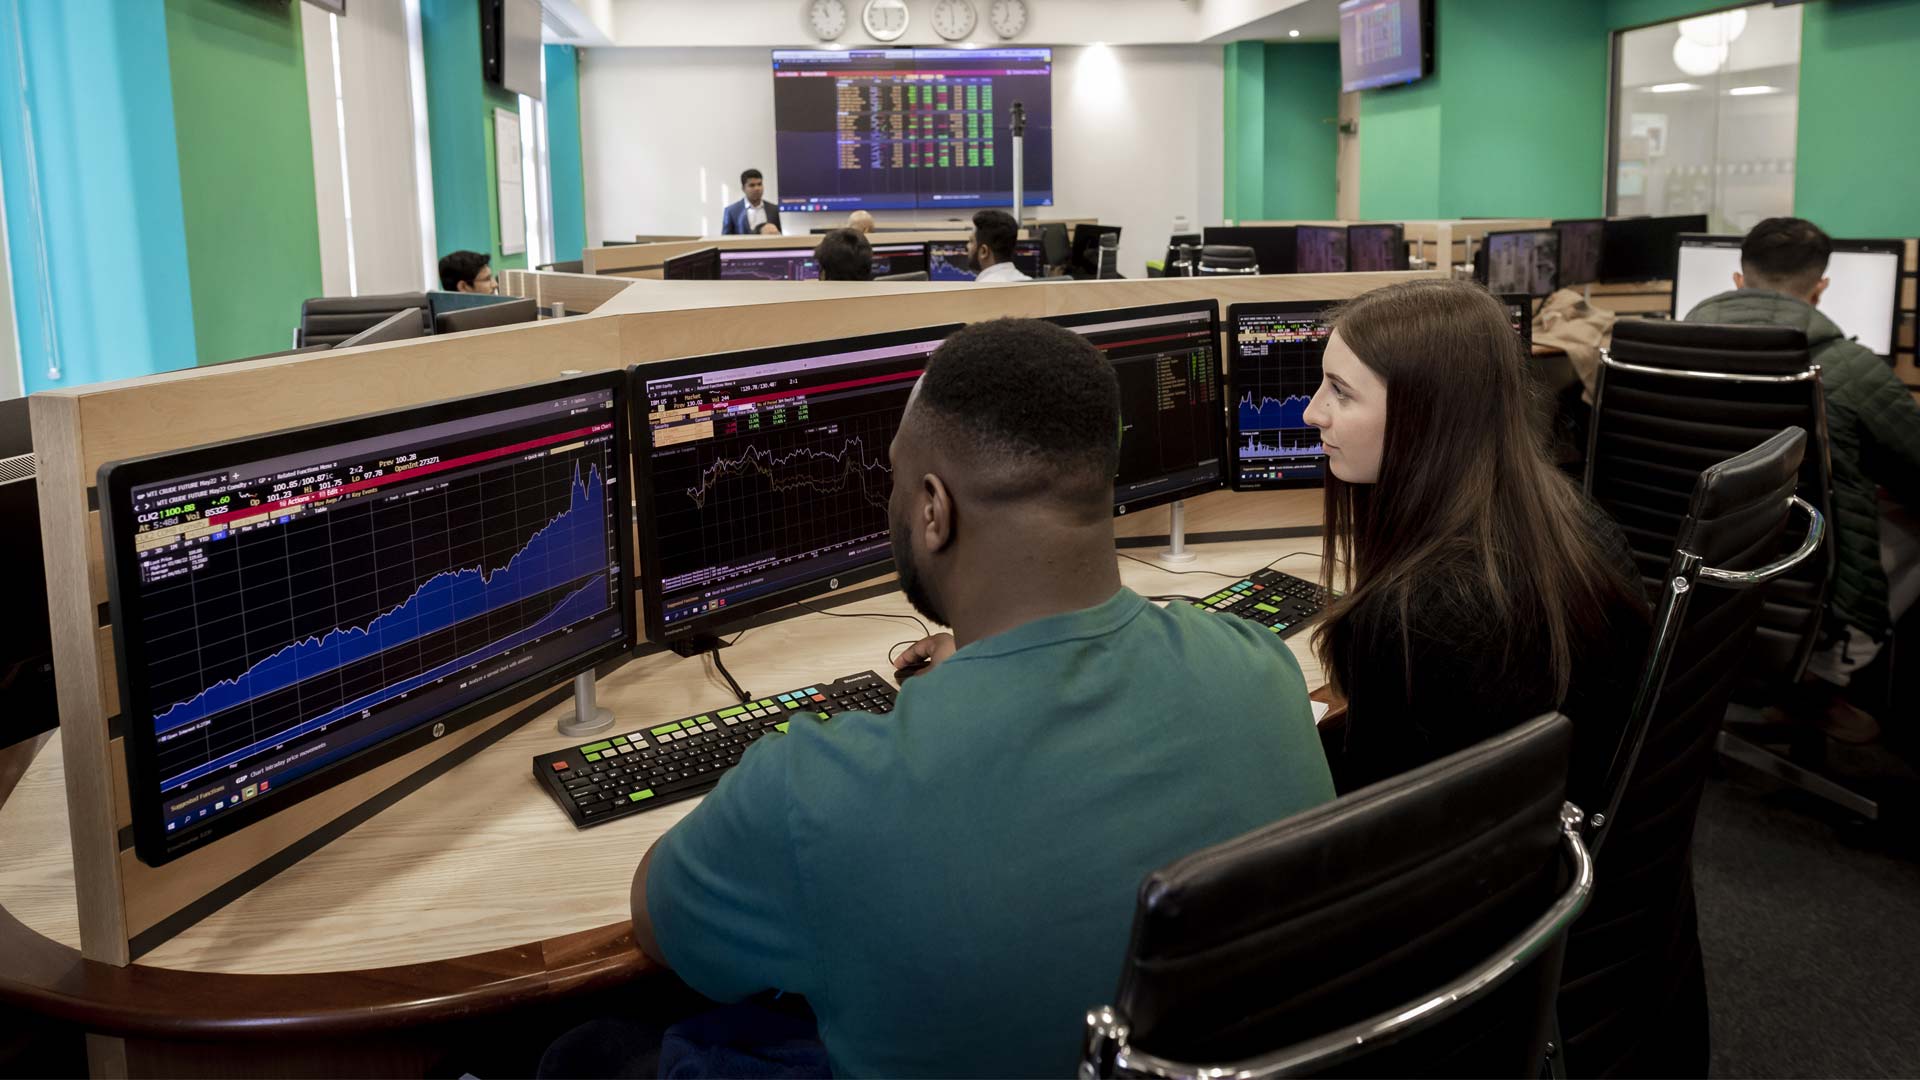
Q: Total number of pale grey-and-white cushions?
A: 0